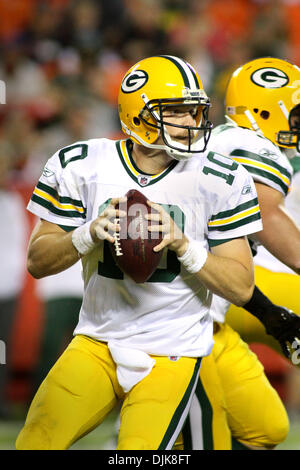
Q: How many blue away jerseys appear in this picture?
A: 0